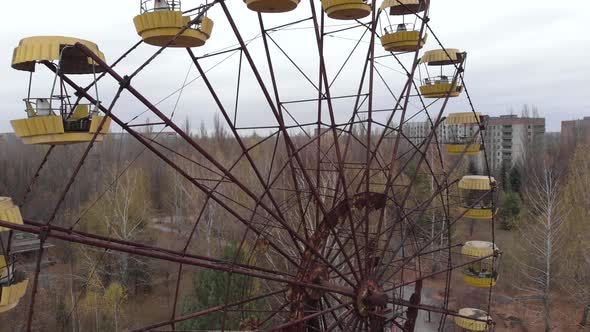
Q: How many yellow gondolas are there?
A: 11